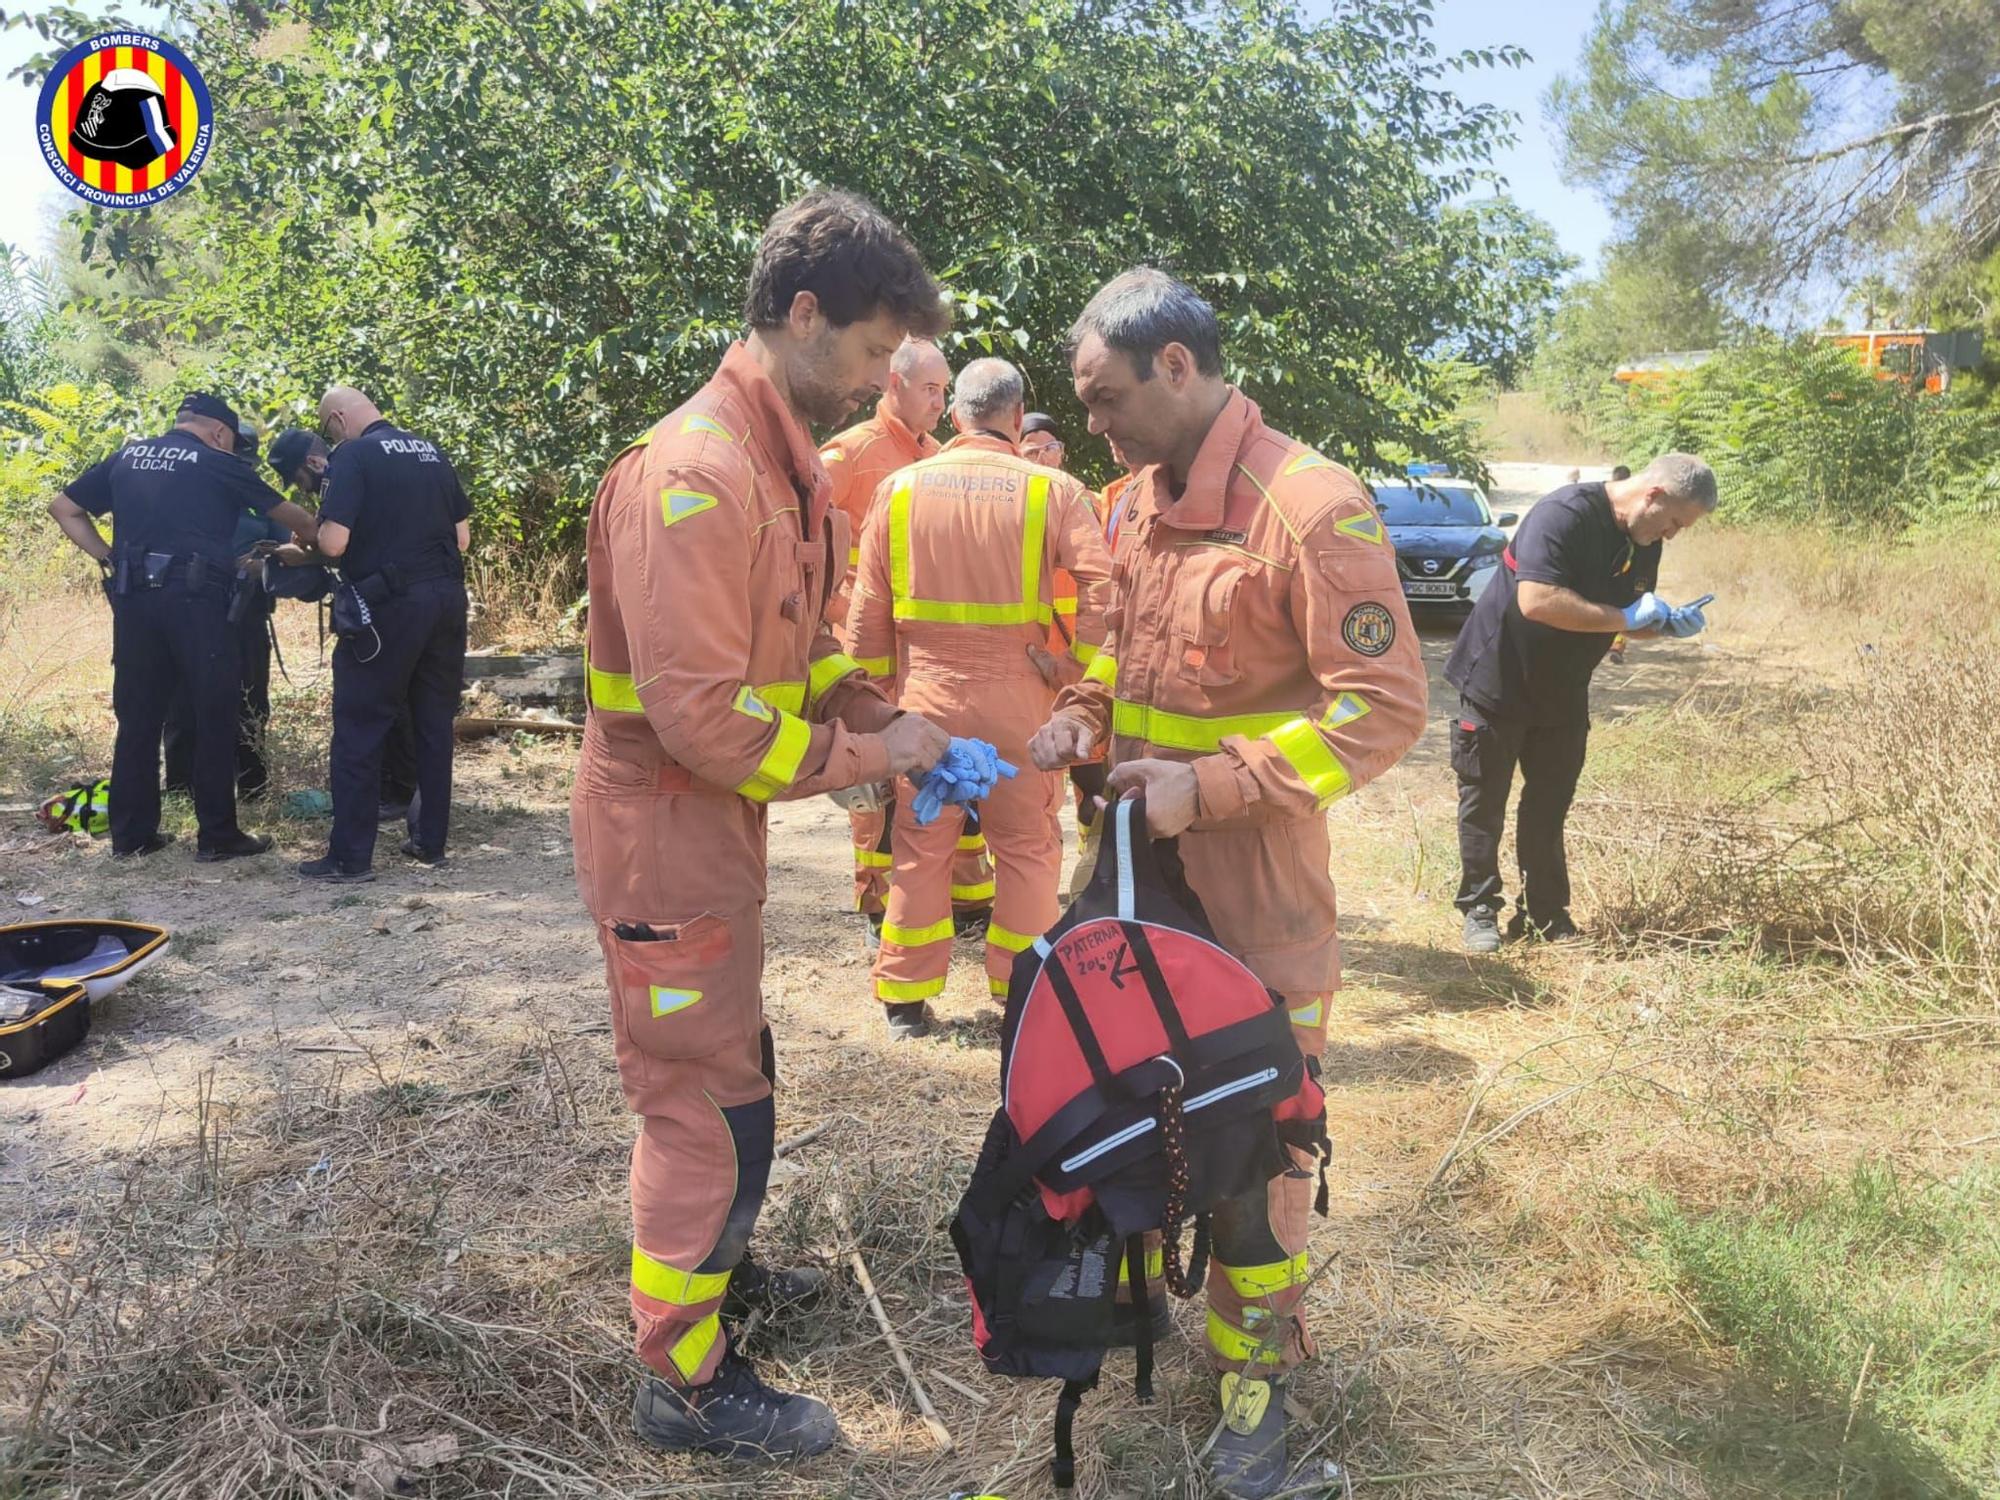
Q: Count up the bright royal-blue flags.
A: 0